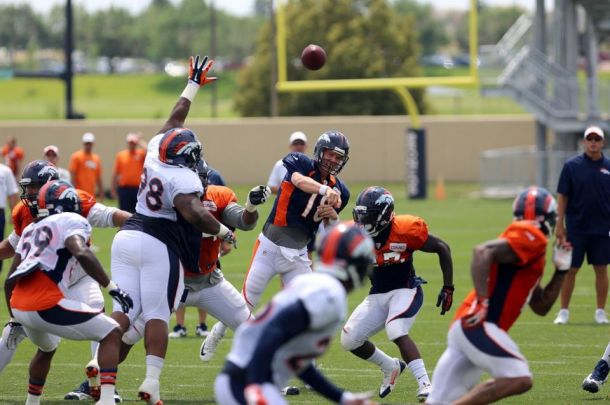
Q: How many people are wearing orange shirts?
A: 7